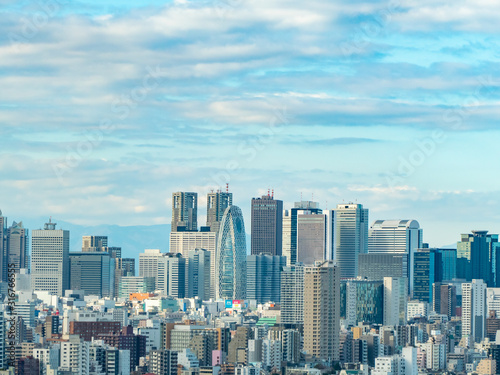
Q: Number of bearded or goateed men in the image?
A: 0